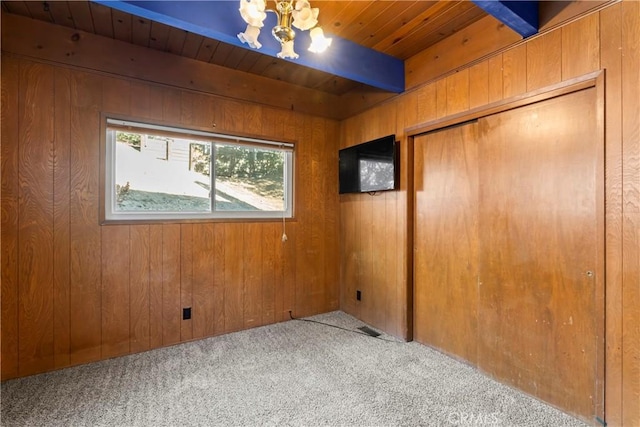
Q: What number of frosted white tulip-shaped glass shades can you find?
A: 5